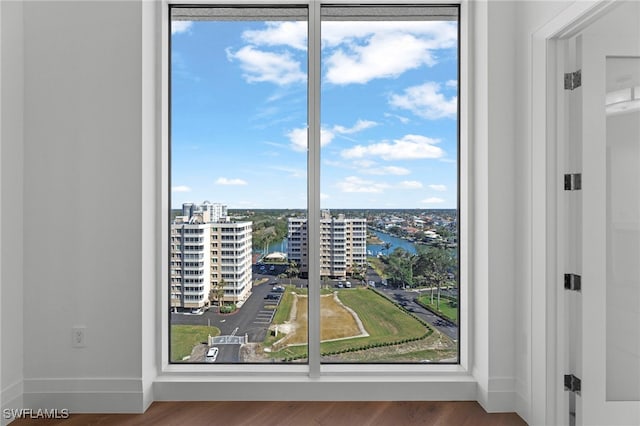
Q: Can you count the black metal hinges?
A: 4